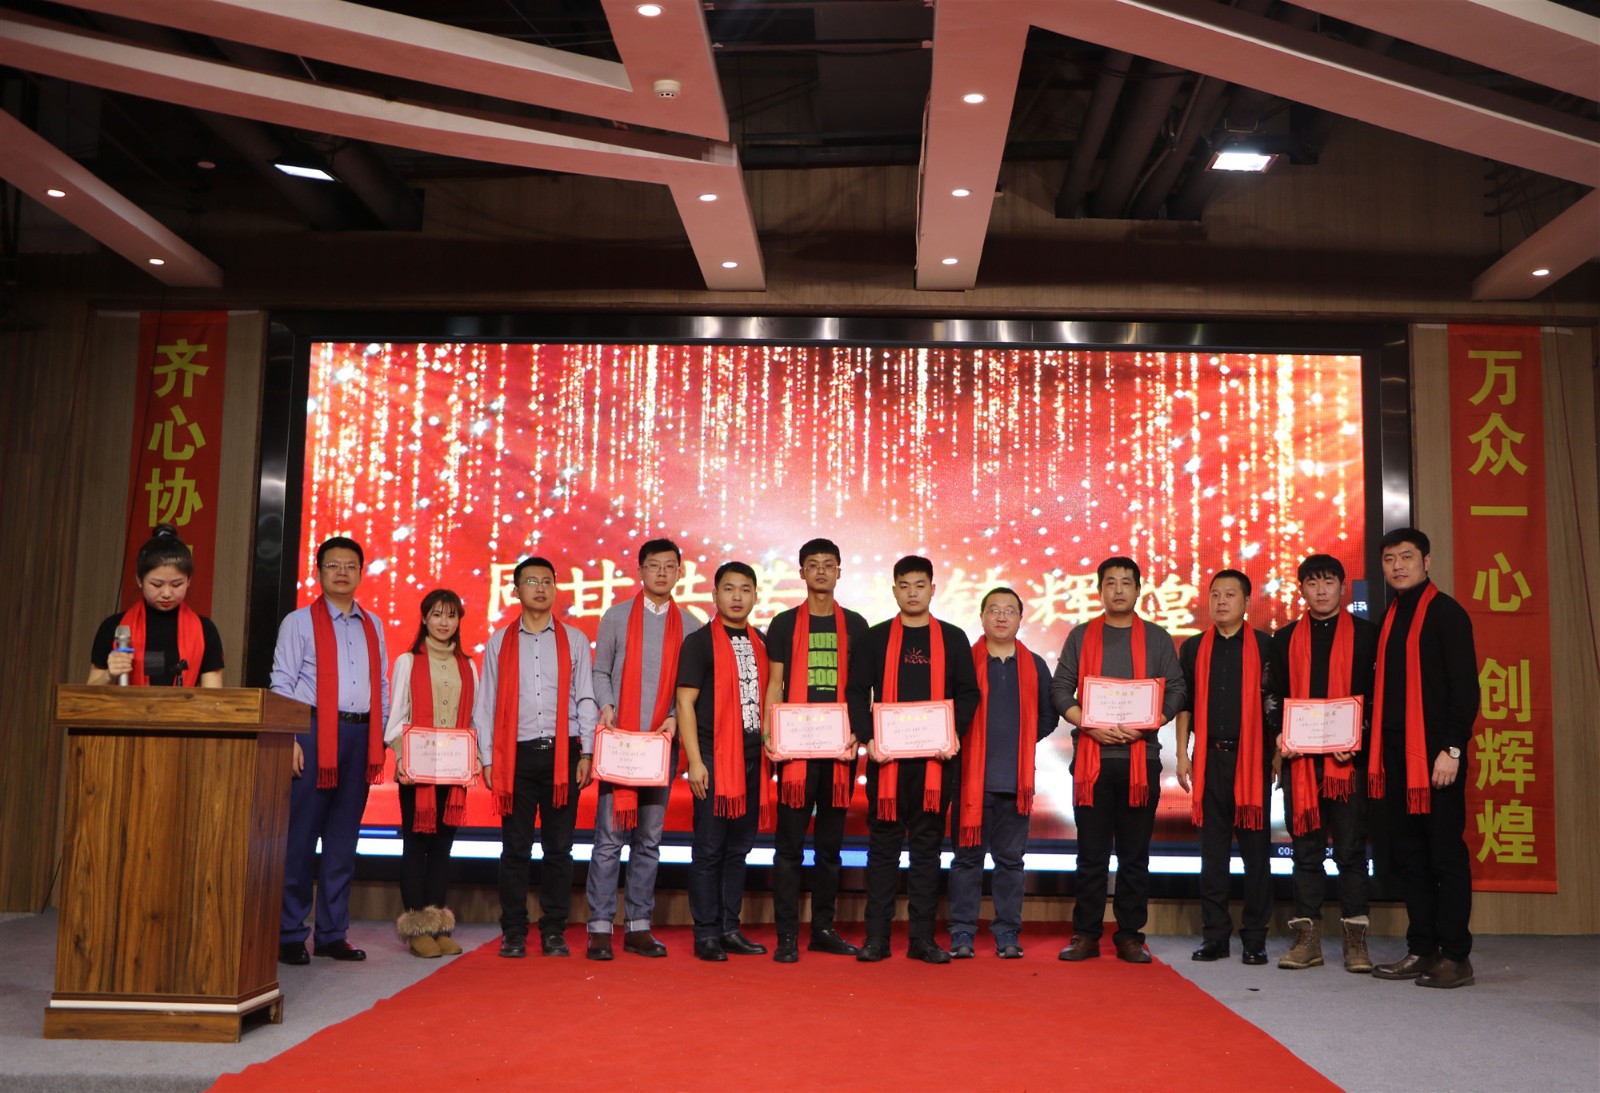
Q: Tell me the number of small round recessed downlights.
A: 9